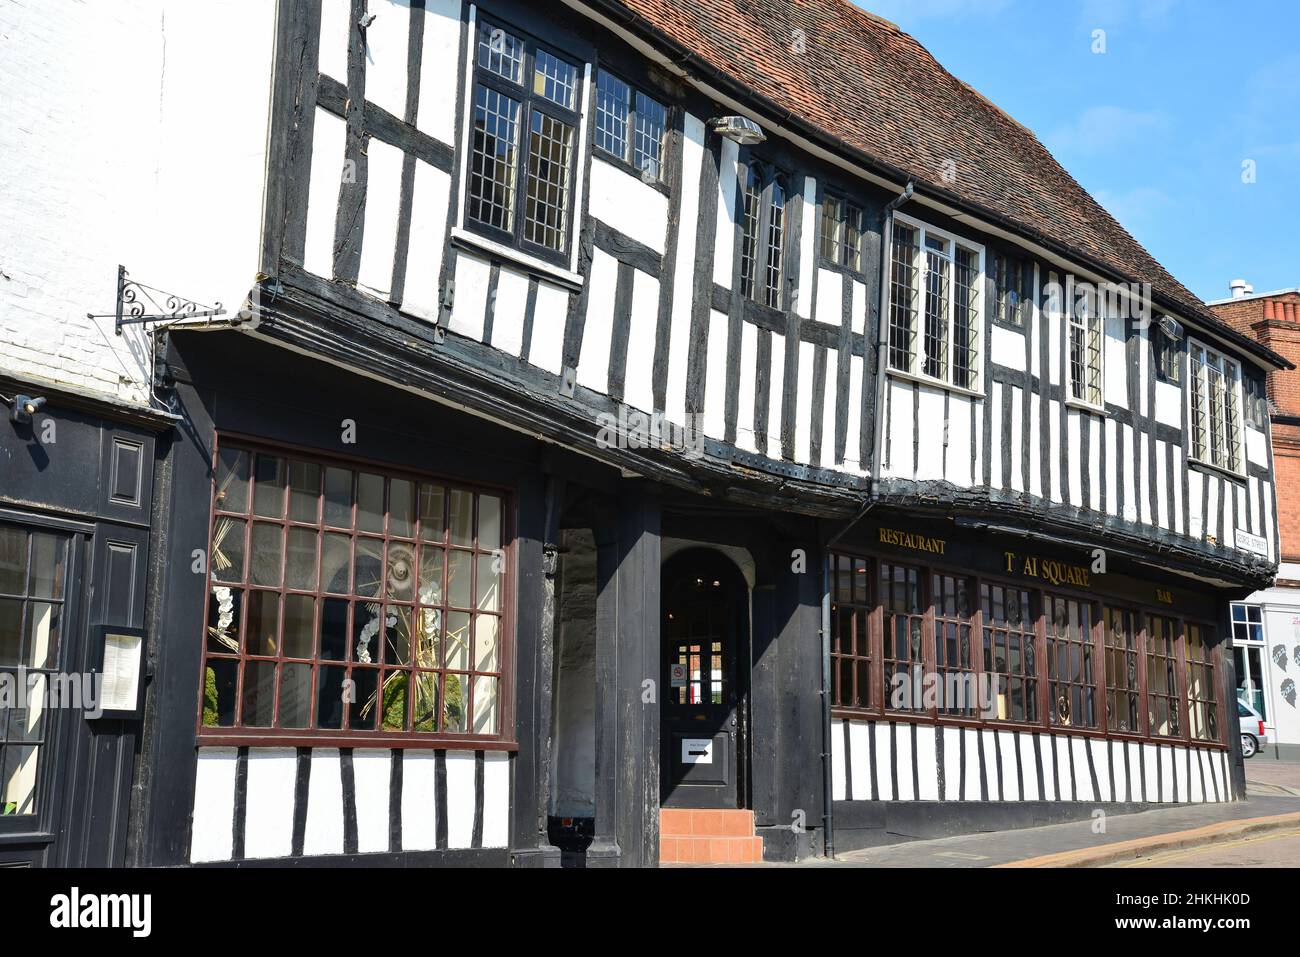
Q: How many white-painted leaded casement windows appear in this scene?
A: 3